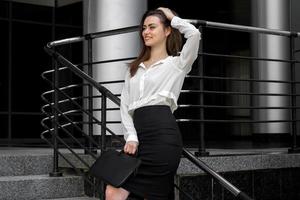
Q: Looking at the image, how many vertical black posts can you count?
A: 5